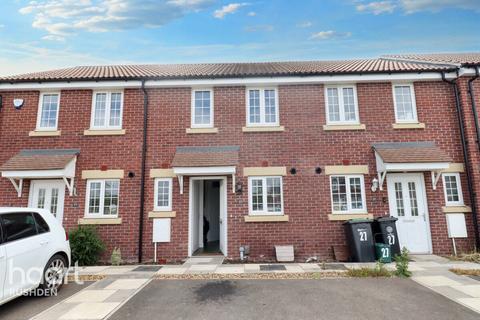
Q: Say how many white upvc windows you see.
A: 11